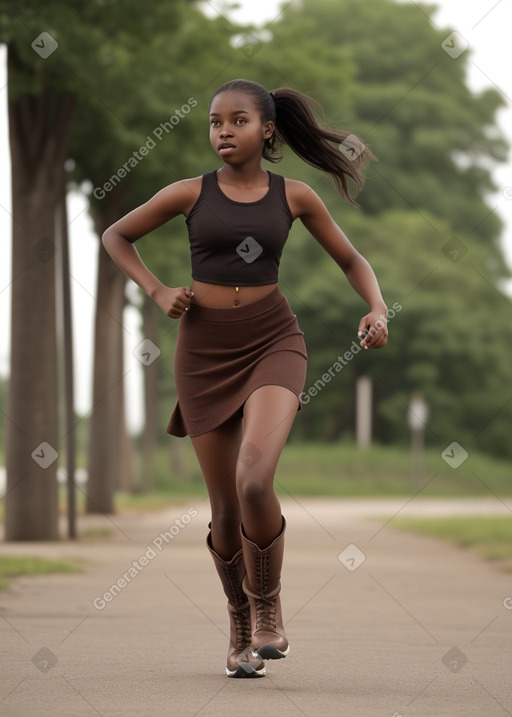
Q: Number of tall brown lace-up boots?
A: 2